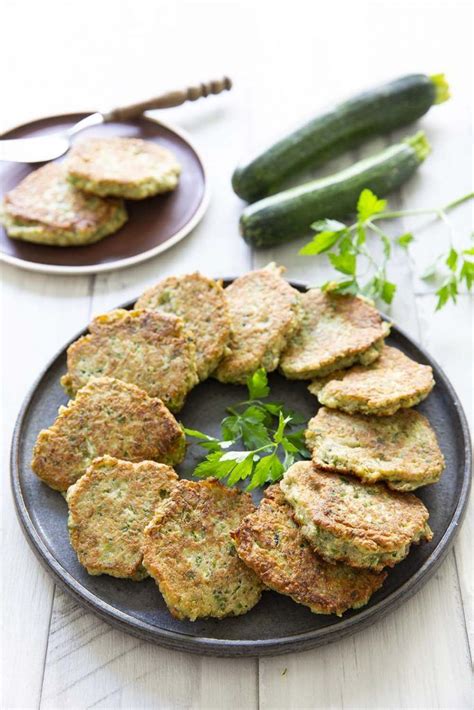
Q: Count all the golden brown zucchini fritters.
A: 13